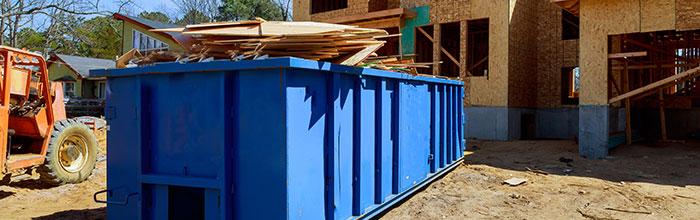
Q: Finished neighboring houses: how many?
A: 2